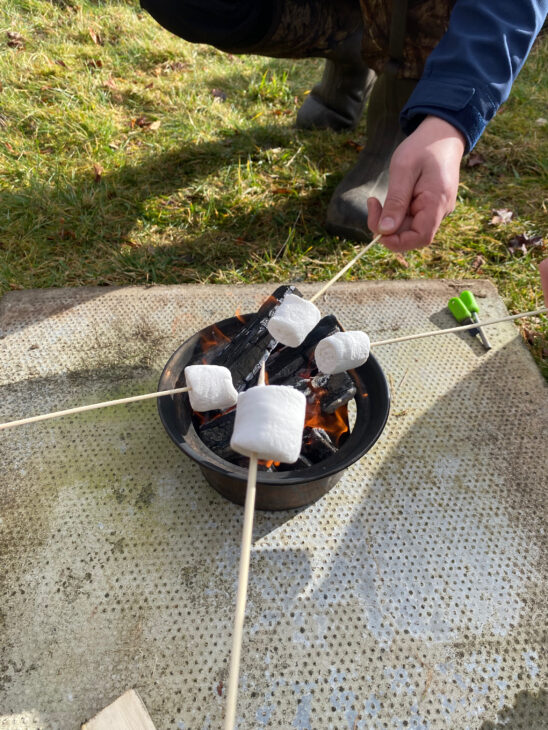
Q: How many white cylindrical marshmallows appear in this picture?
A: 4